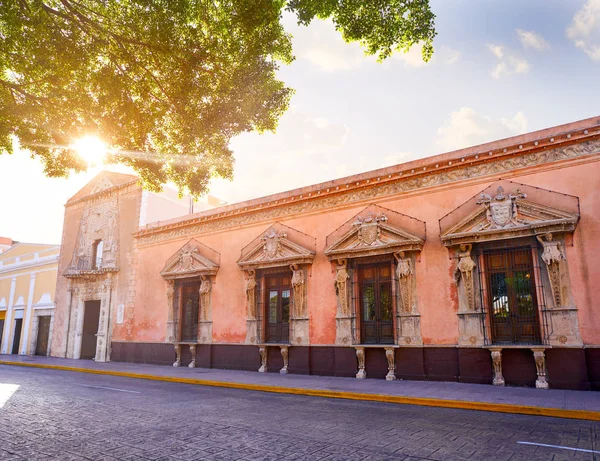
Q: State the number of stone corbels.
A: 8